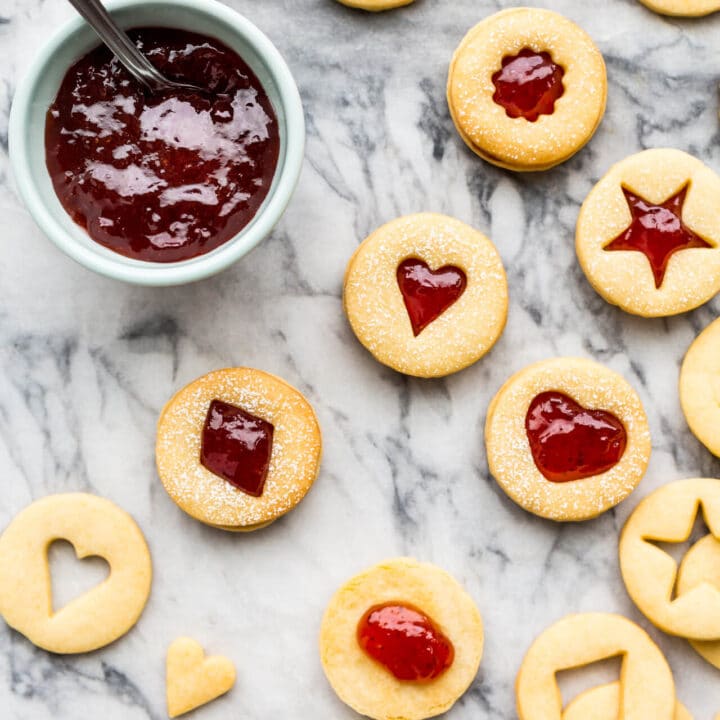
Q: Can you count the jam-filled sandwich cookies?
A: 5